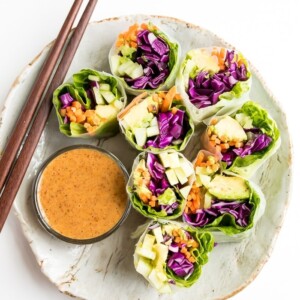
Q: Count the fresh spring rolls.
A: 8